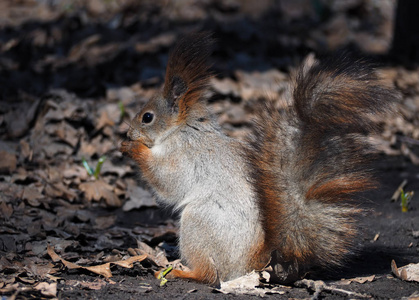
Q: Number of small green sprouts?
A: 4